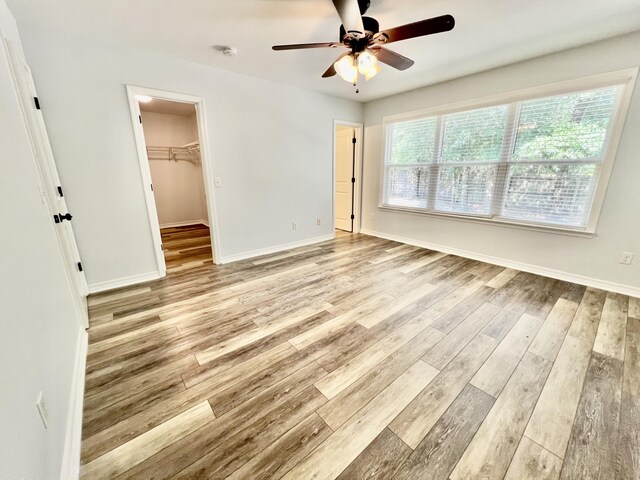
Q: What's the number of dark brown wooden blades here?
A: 5